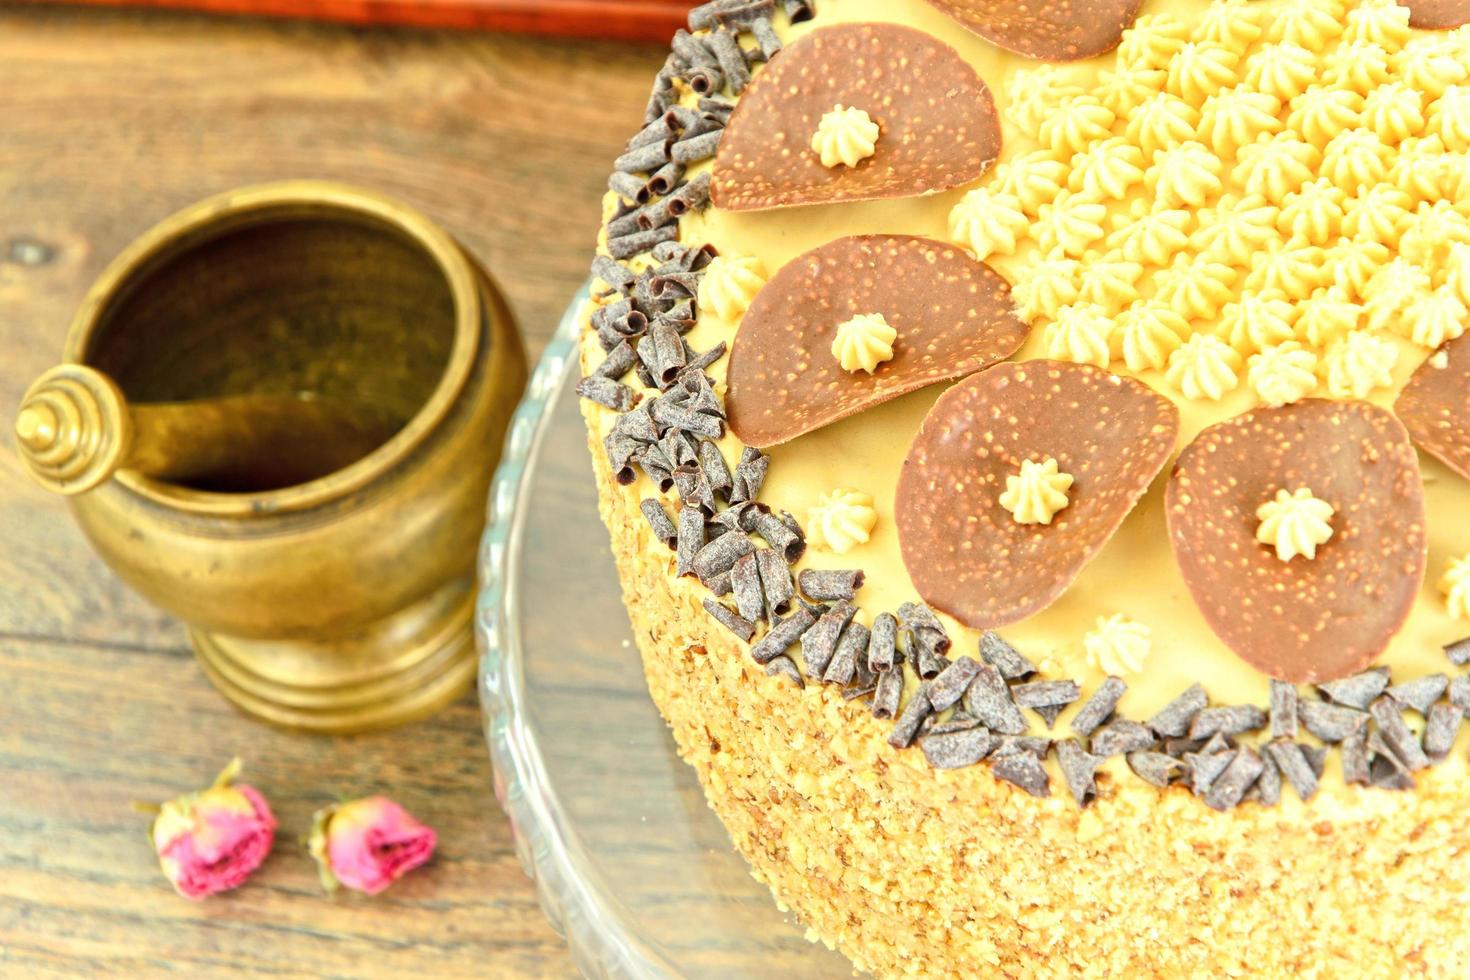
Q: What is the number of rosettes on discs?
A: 4